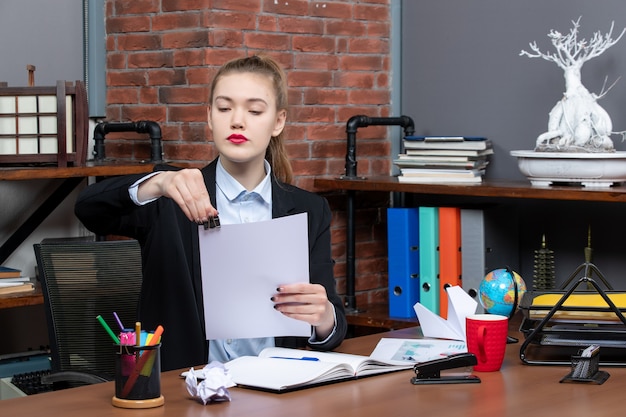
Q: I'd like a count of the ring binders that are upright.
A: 4